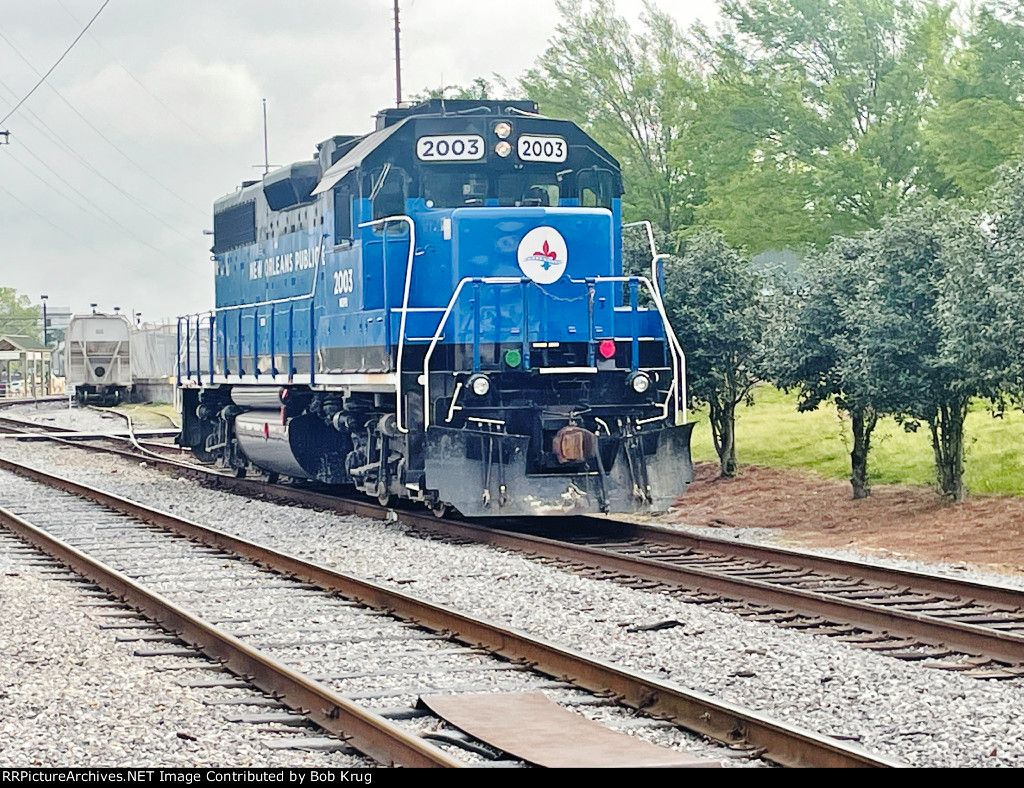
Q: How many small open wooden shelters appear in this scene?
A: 1